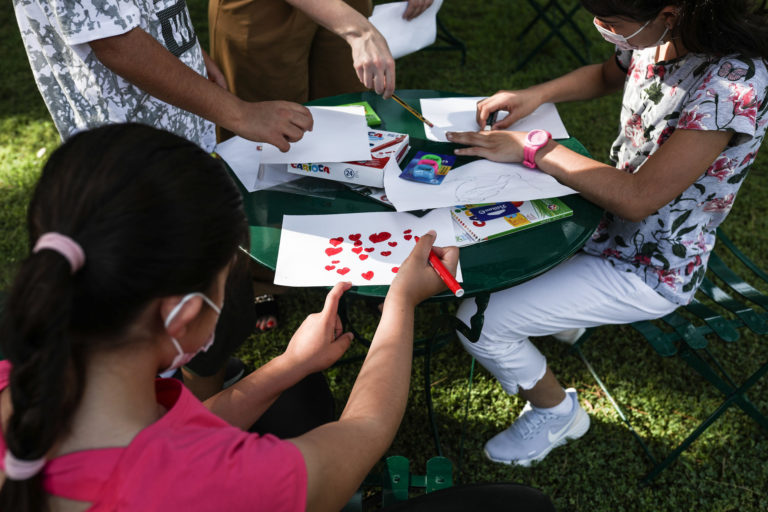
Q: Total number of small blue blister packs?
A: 1